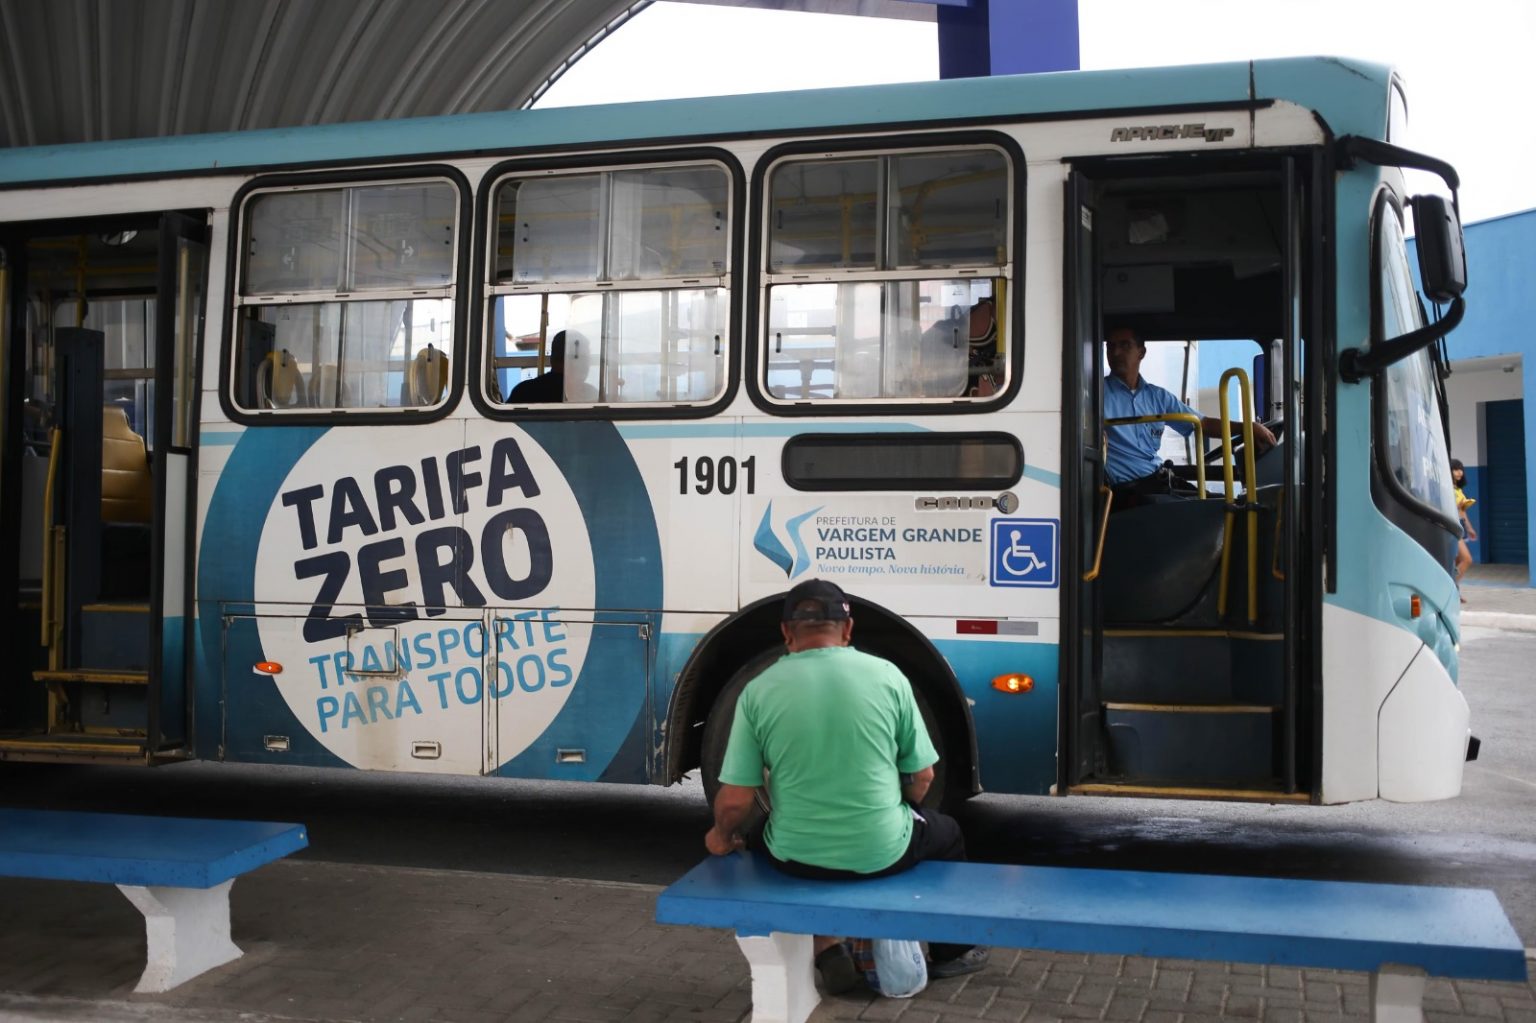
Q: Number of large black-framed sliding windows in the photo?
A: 3